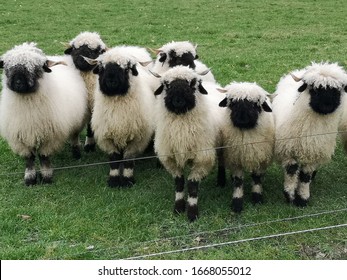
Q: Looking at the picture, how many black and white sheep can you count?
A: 7